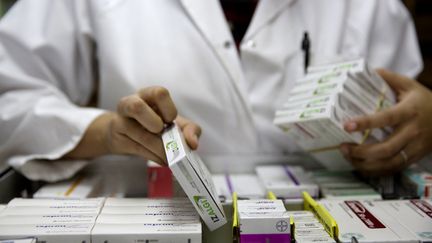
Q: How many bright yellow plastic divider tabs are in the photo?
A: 3